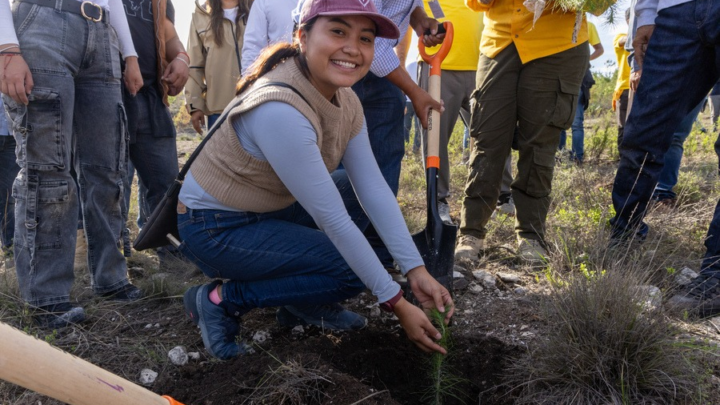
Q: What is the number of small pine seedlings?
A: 1